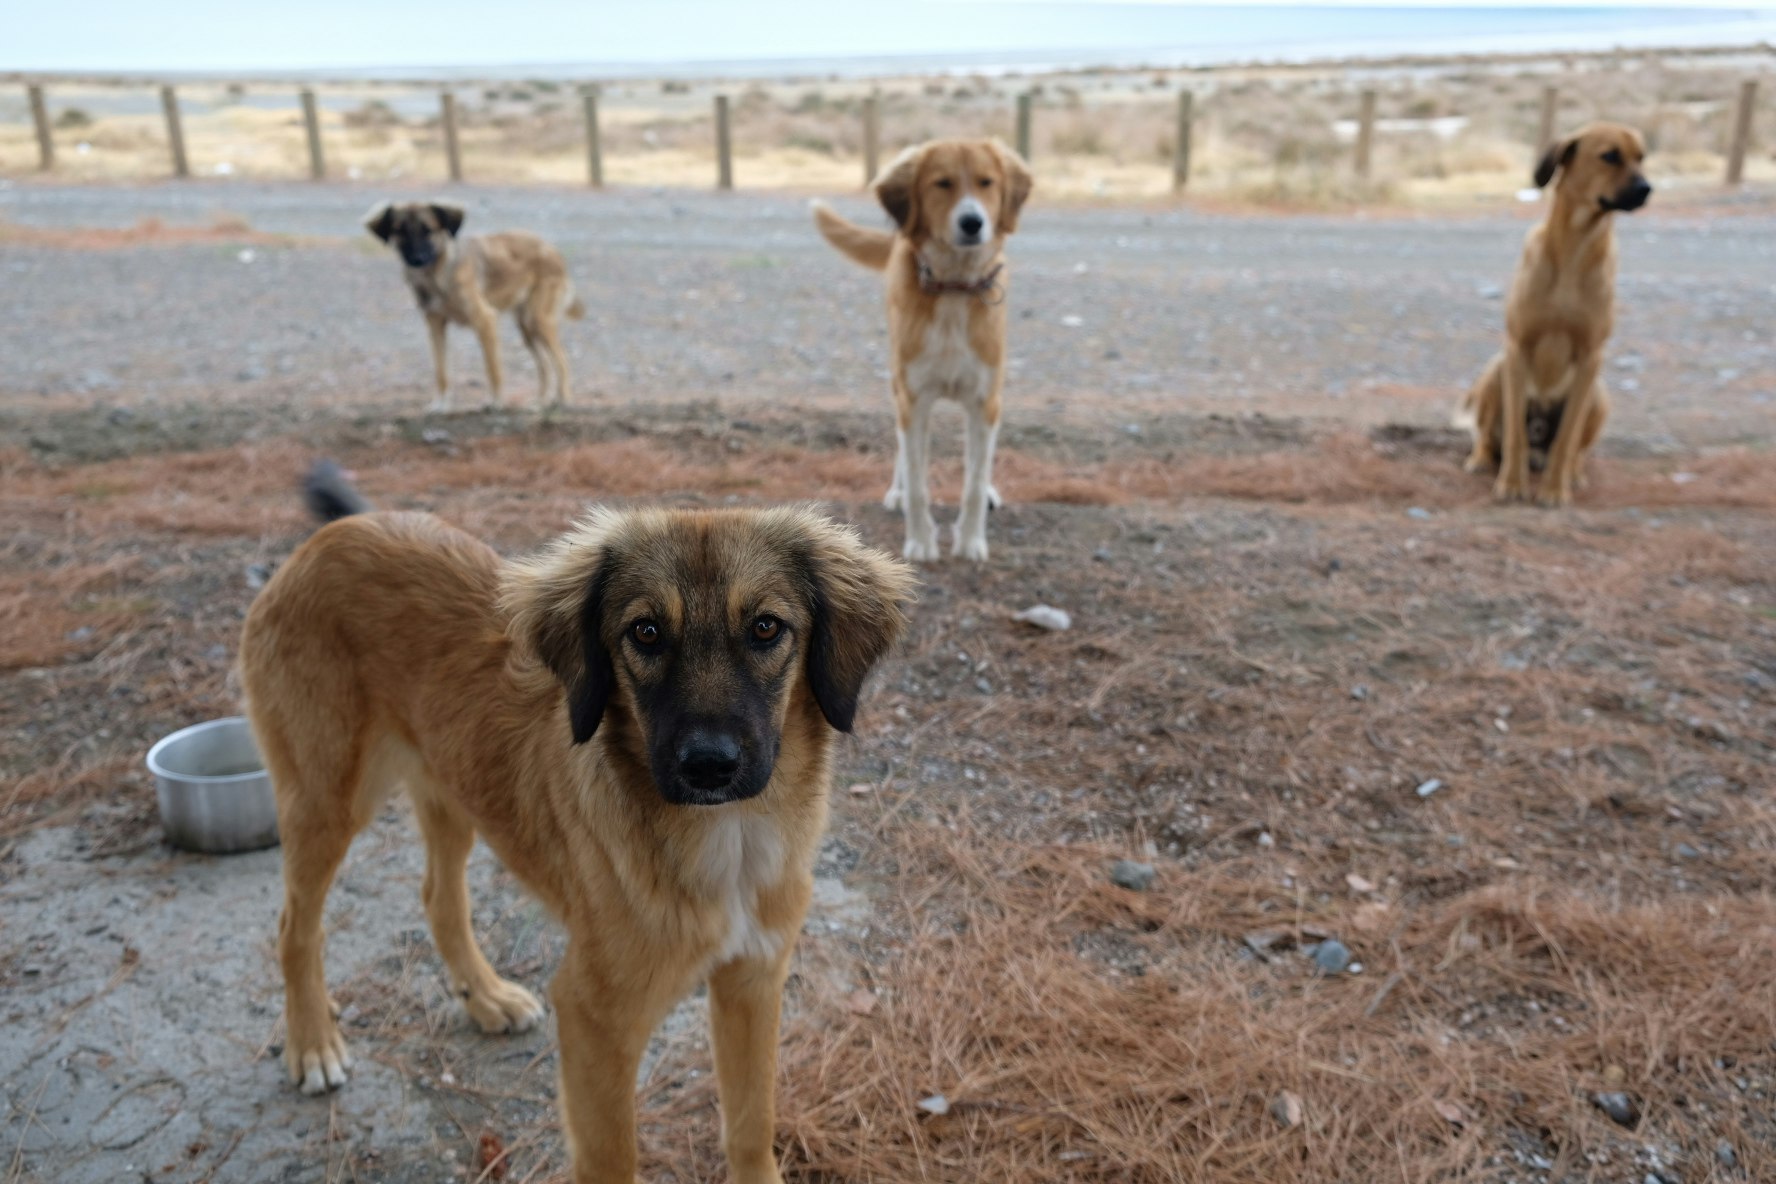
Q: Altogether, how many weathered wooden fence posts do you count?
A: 12